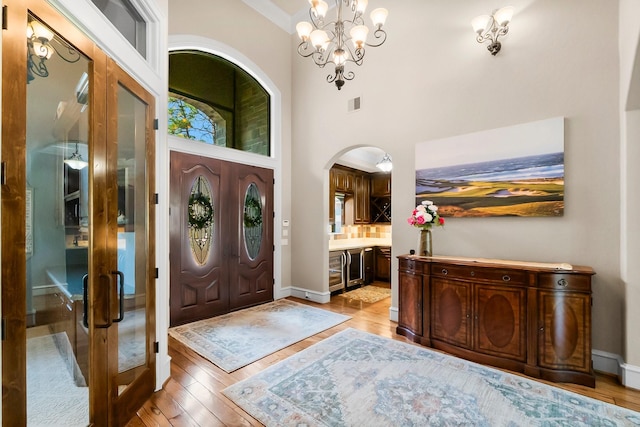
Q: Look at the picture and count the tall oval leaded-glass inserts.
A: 2